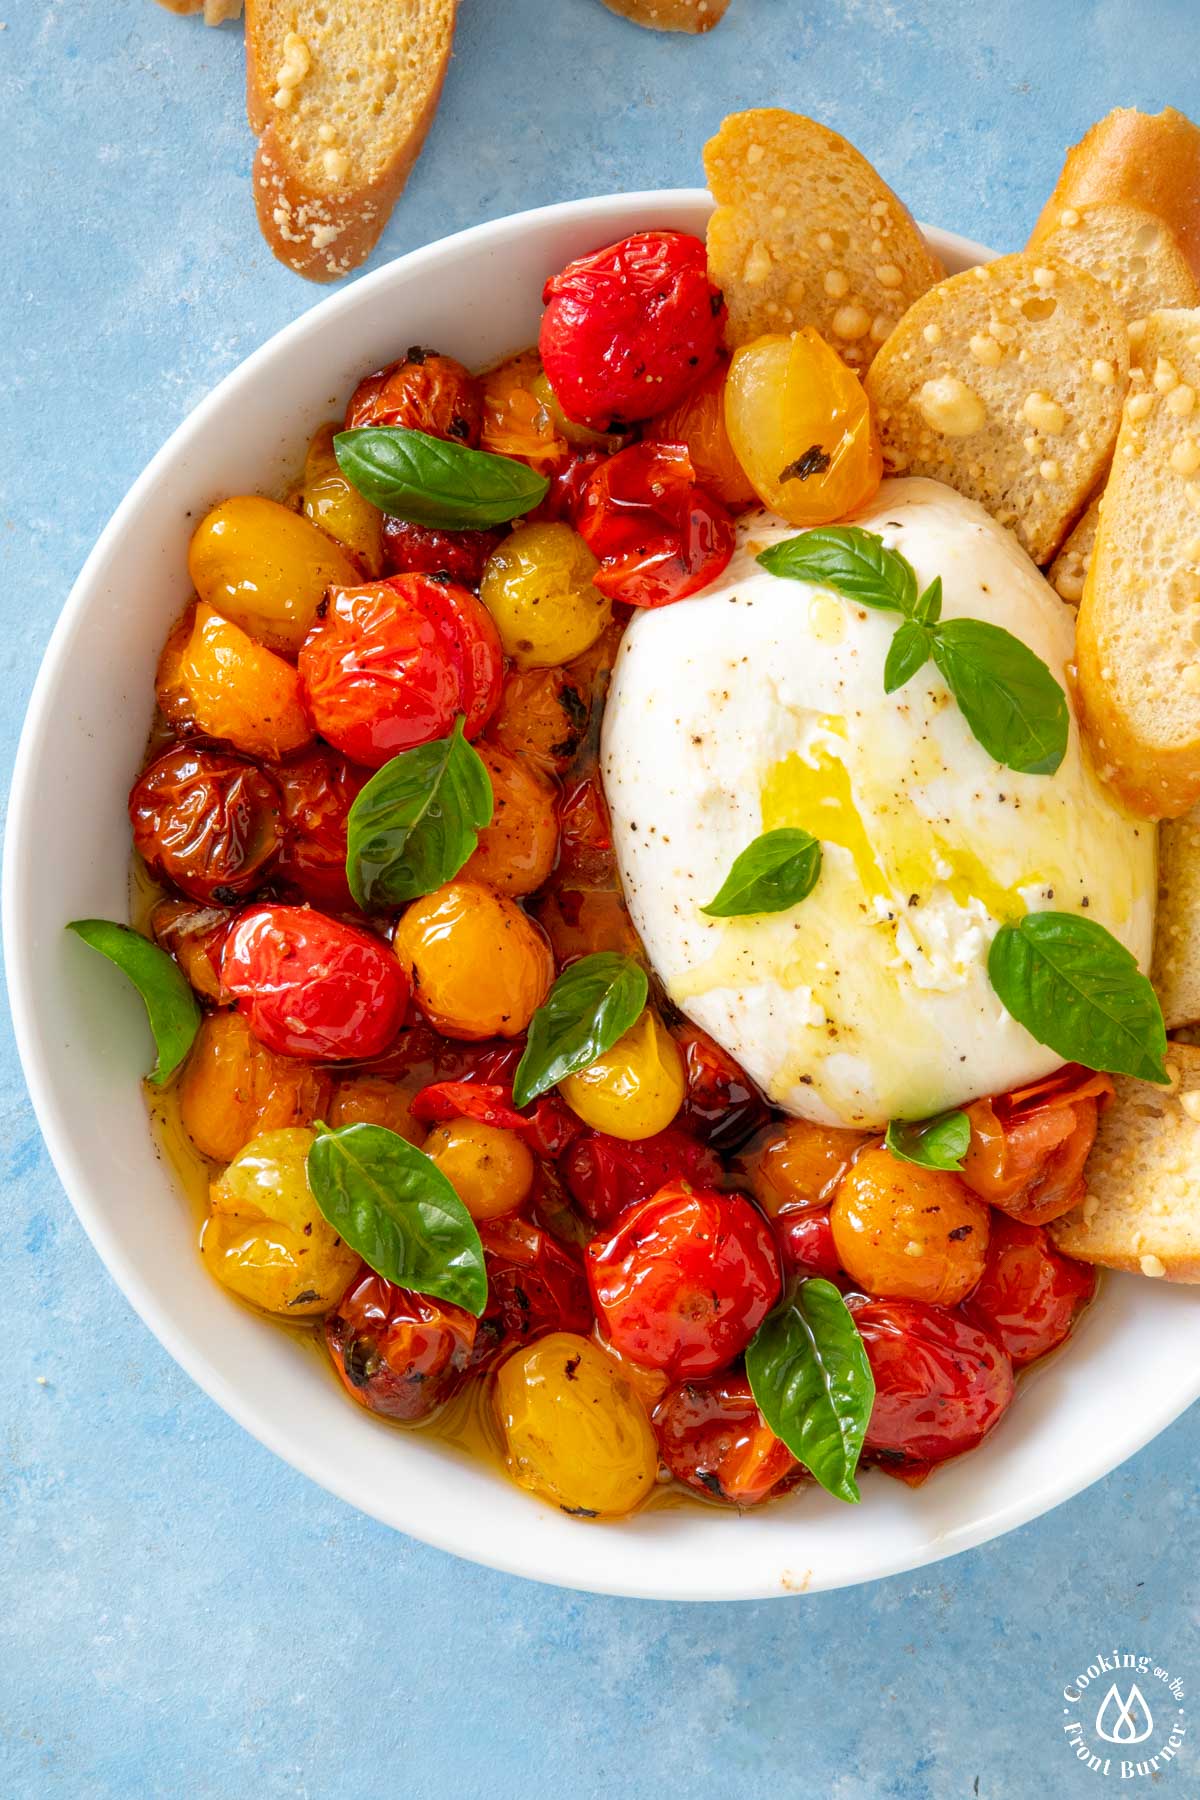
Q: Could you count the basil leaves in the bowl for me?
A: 13